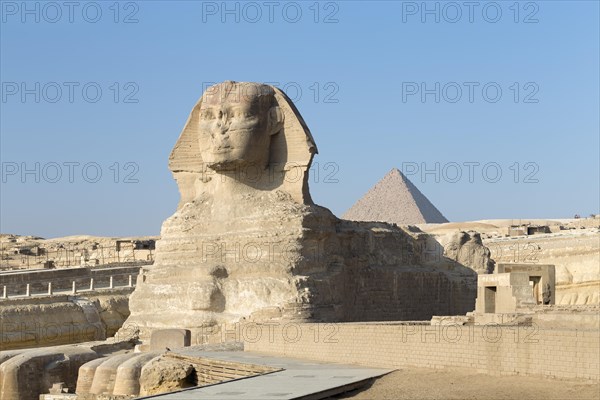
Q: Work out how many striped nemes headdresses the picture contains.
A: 1